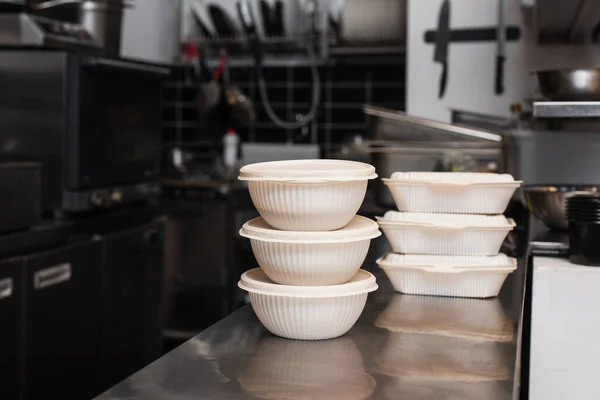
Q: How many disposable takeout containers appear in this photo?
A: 6